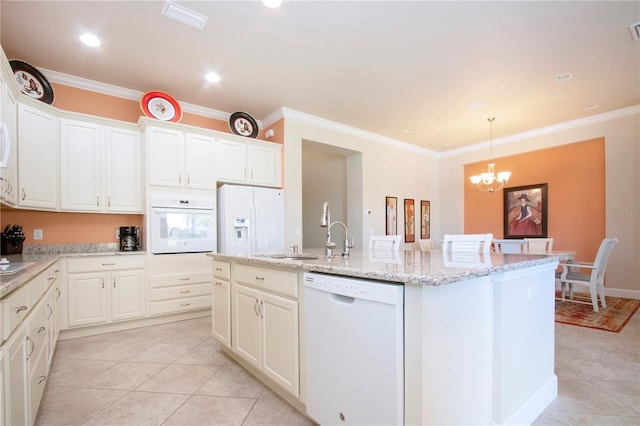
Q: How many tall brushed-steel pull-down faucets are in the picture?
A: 1